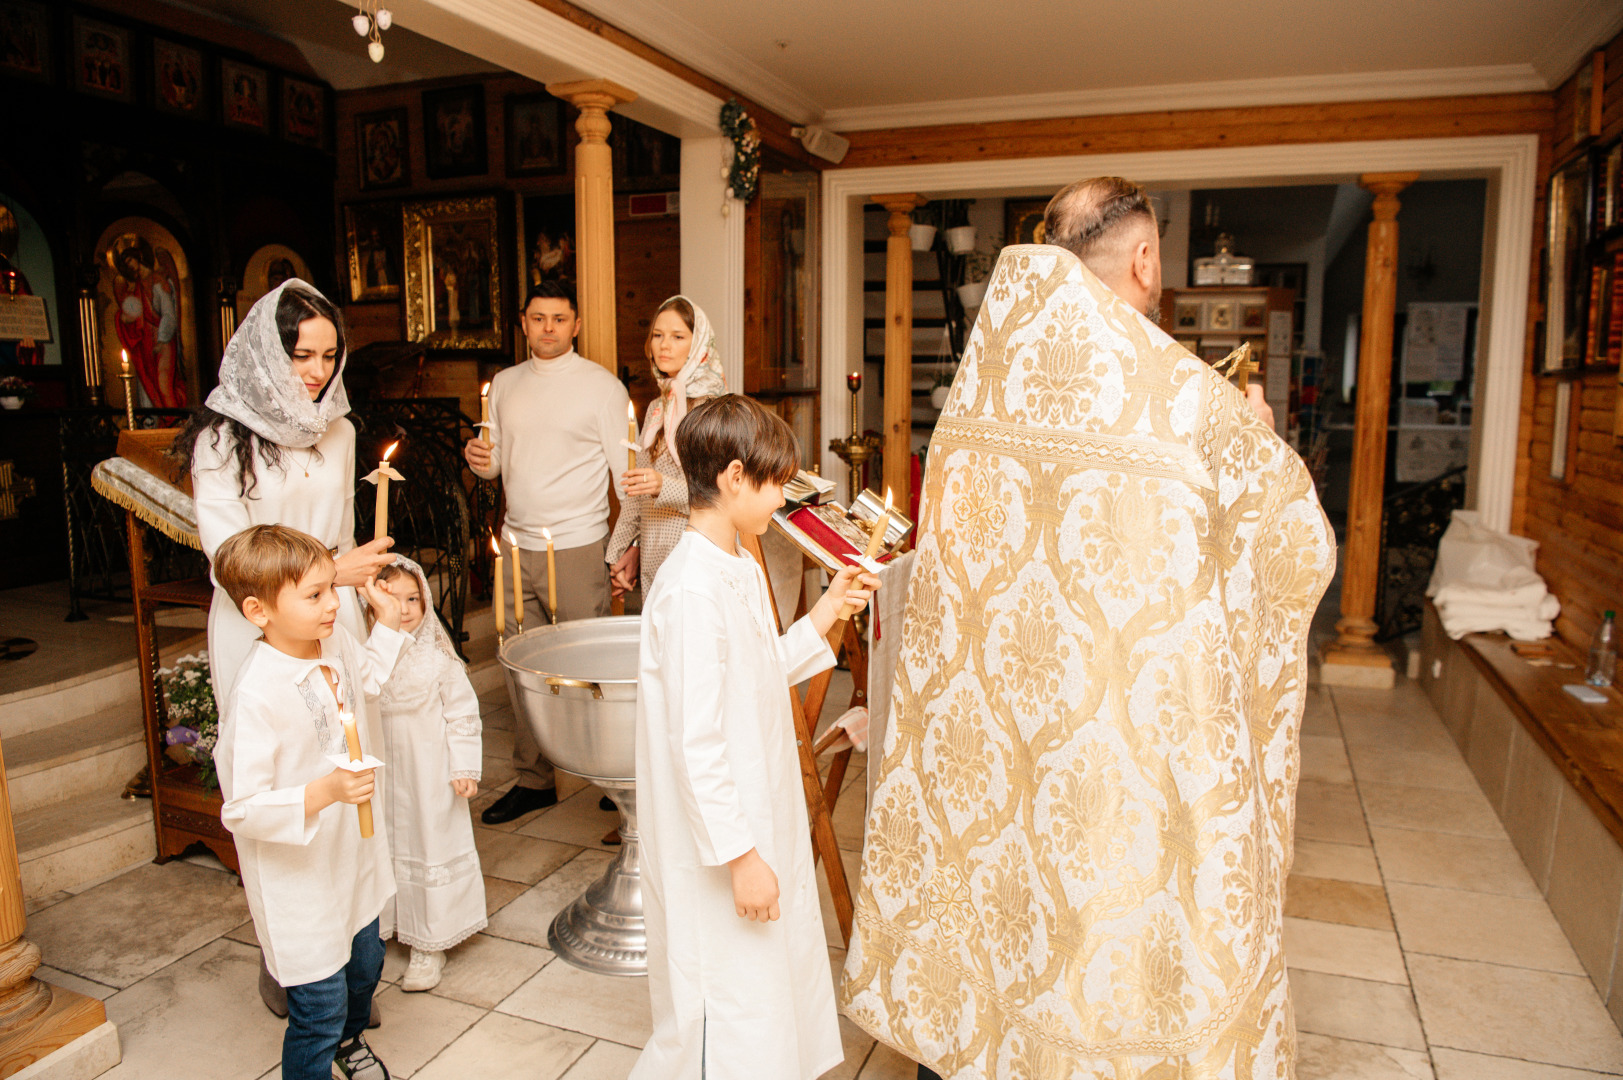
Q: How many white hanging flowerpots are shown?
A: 4